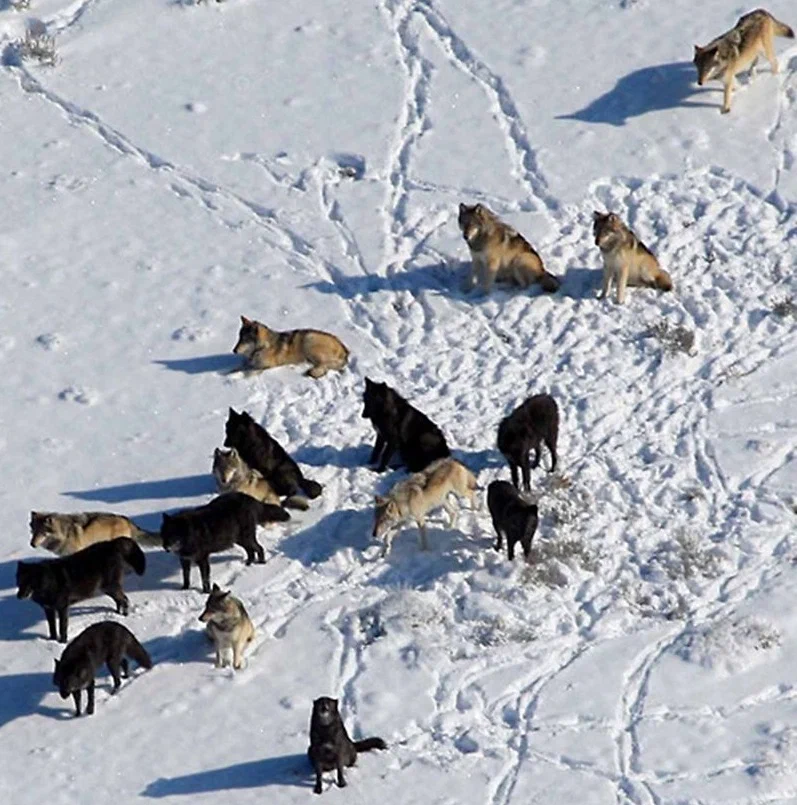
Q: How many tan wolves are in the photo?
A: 8